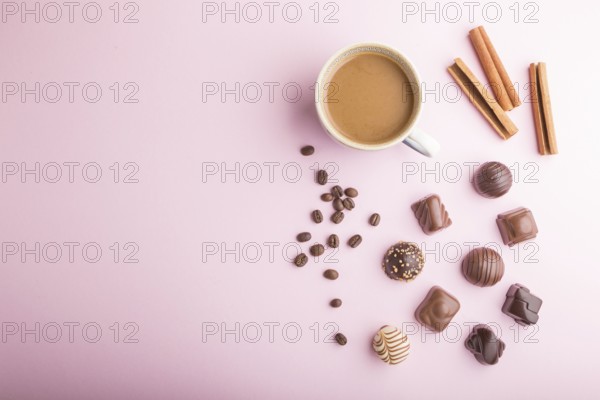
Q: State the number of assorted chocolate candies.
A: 9